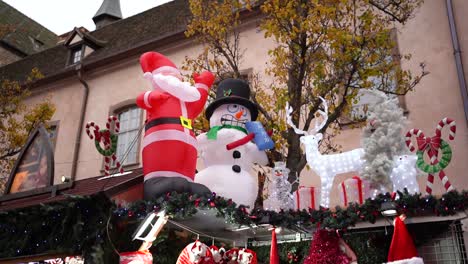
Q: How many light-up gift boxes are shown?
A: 2